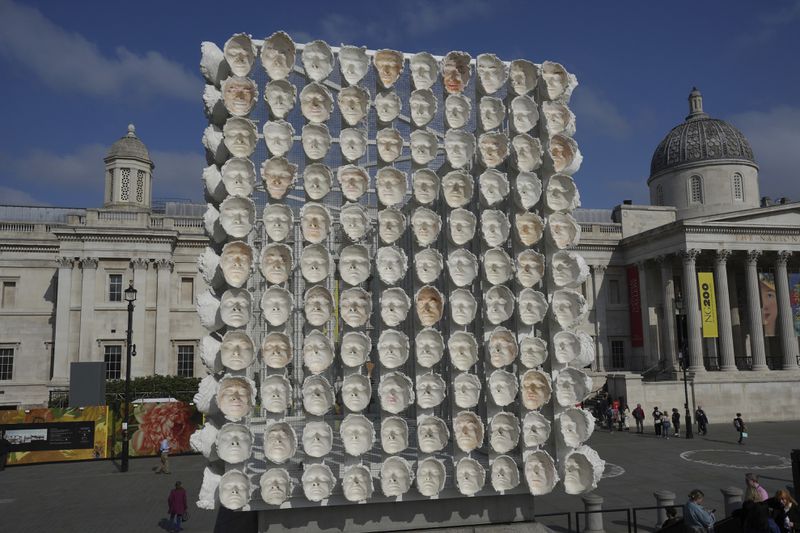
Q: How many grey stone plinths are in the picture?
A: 3